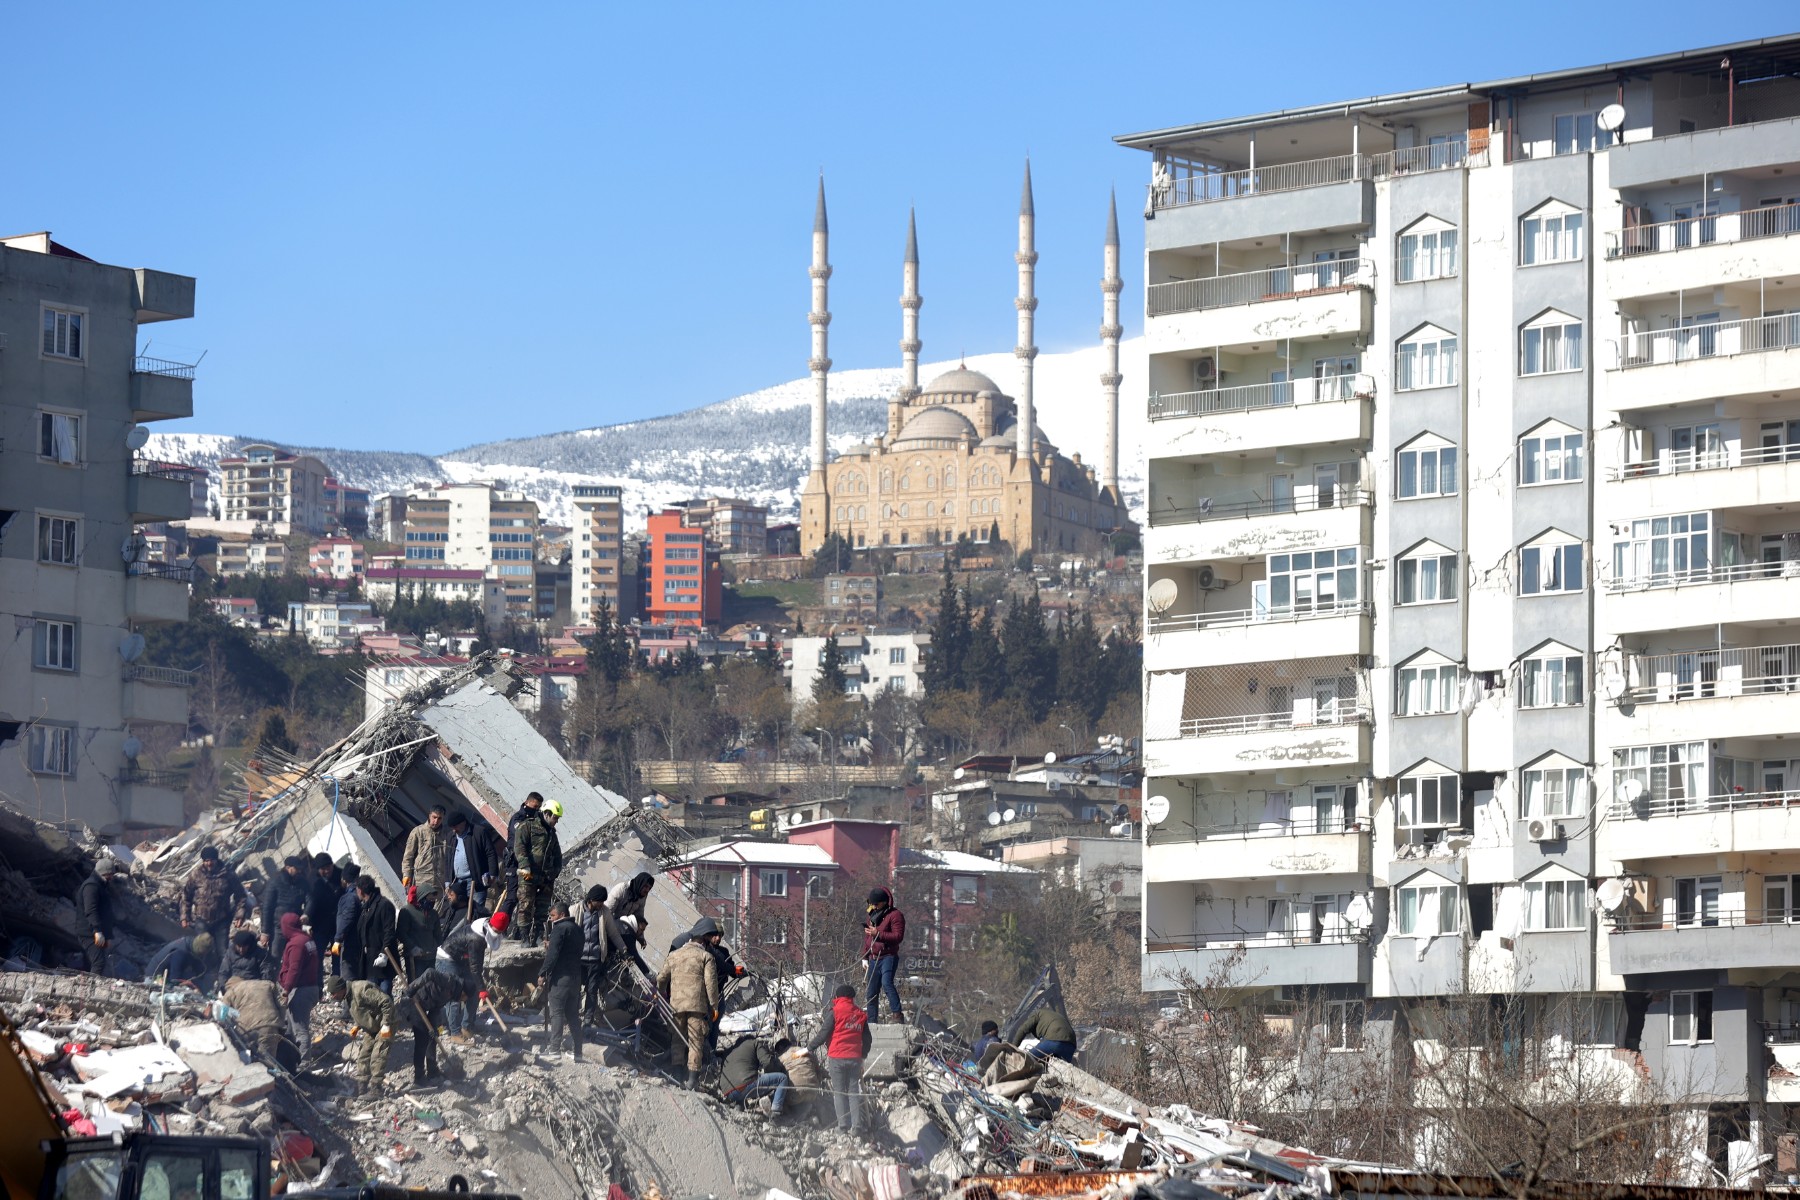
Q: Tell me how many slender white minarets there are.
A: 4